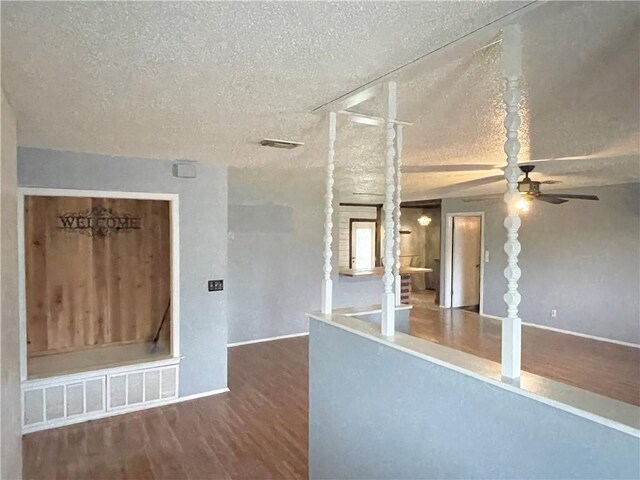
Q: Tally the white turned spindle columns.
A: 4